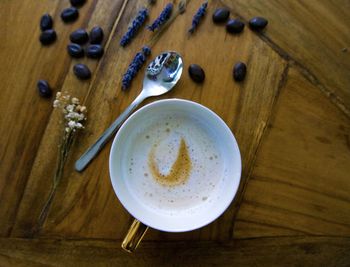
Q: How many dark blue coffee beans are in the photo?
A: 15